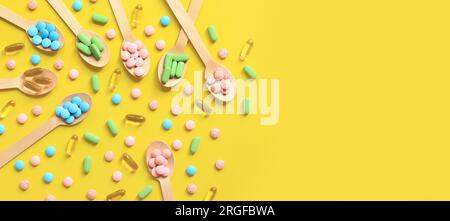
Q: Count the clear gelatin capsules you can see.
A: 14